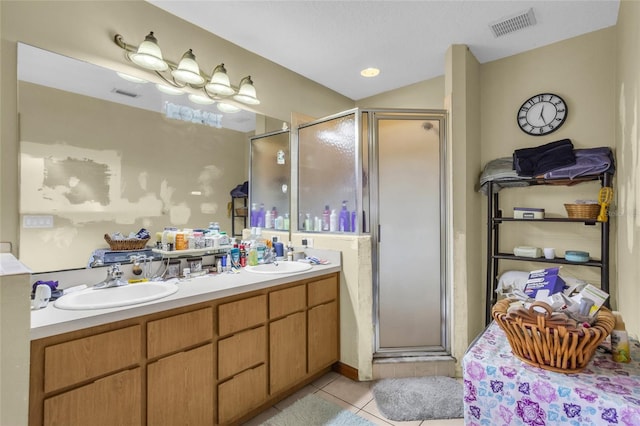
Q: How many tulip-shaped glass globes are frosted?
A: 4